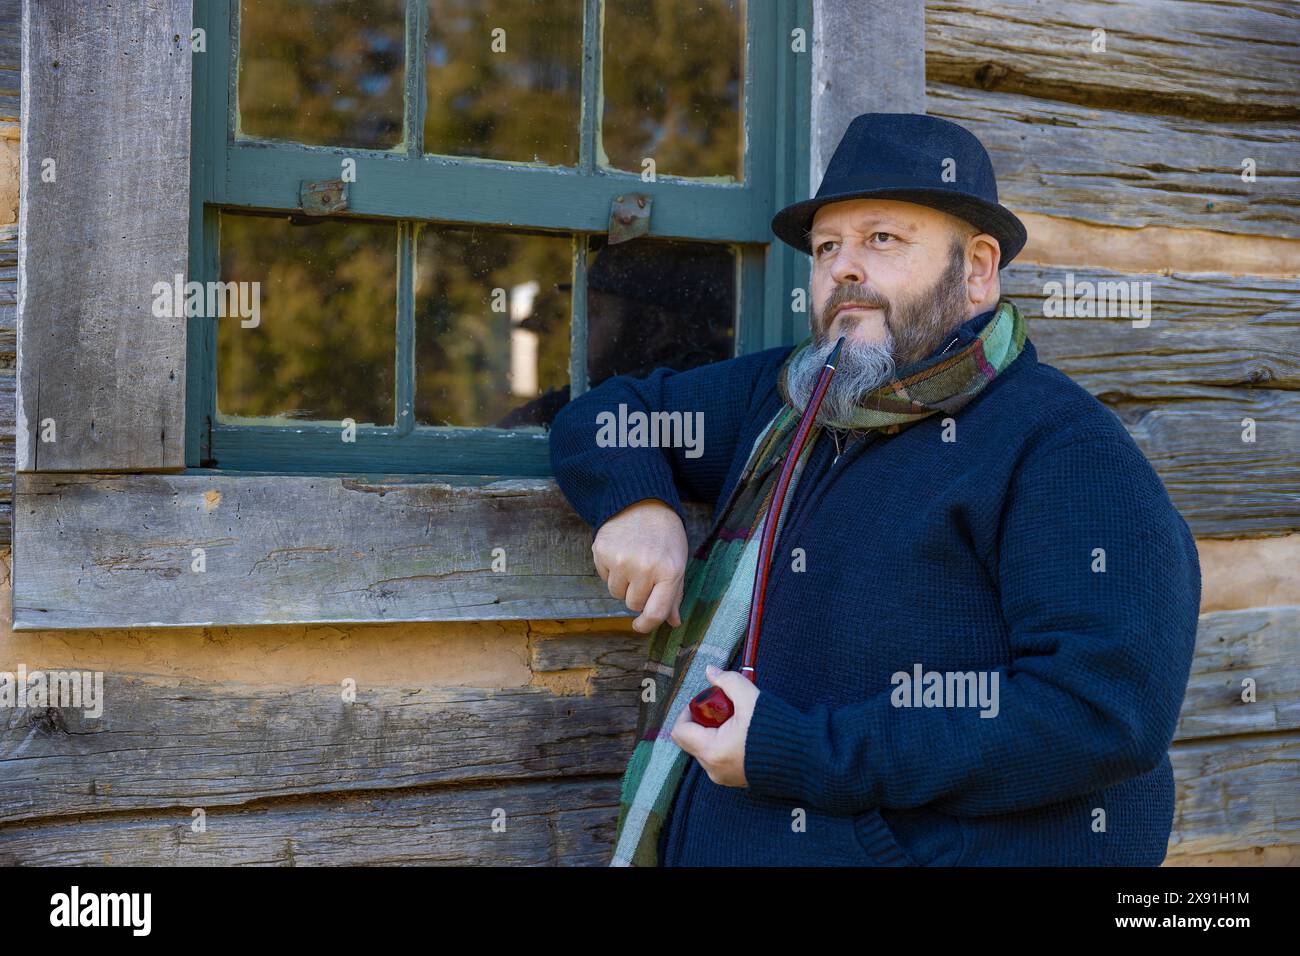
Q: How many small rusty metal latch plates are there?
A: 2